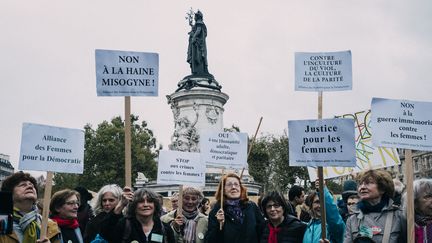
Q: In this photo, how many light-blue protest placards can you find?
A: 7